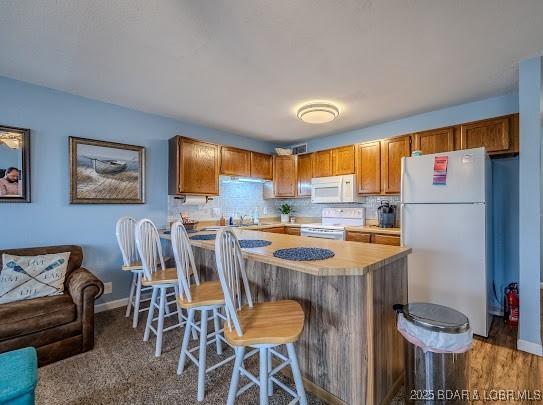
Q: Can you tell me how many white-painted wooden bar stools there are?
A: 4